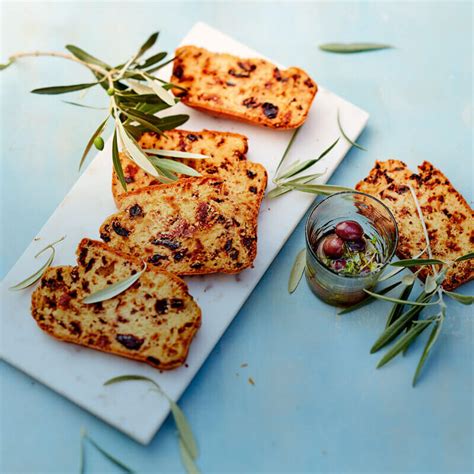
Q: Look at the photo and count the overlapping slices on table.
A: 3